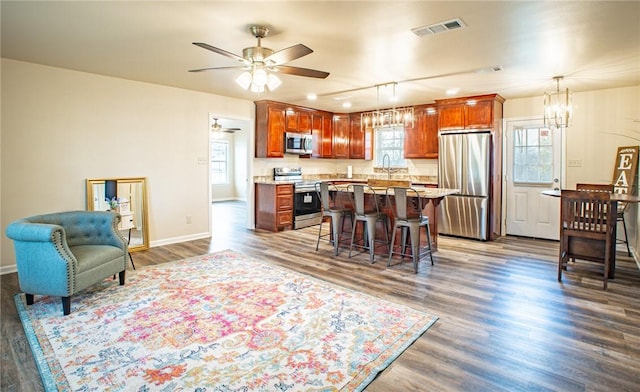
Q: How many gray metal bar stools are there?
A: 3